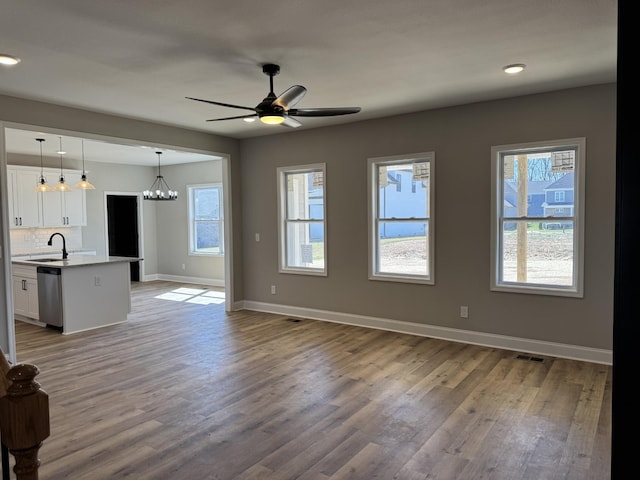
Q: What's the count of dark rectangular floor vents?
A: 2